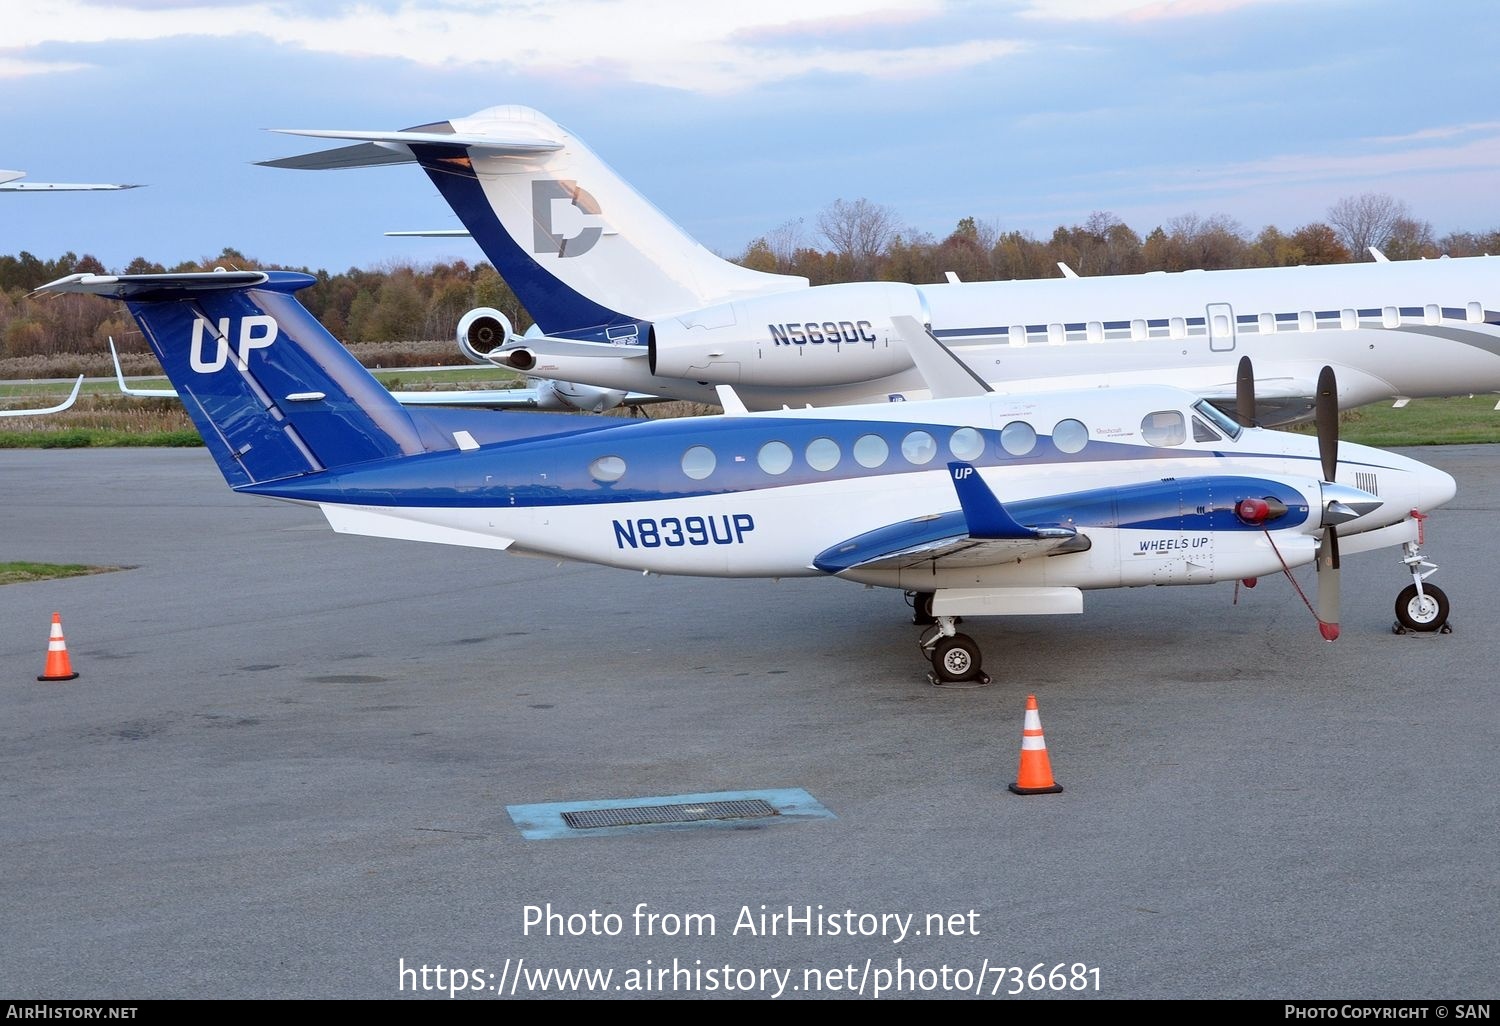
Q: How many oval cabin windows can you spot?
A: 9